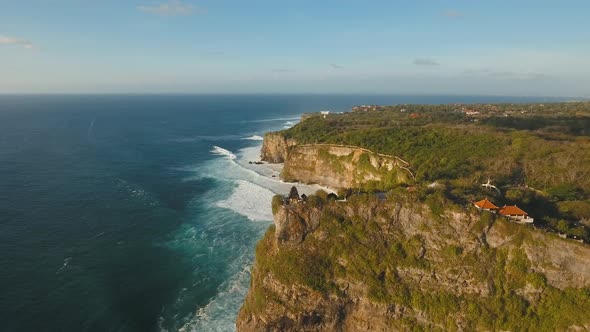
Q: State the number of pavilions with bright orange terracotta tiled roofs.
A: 2